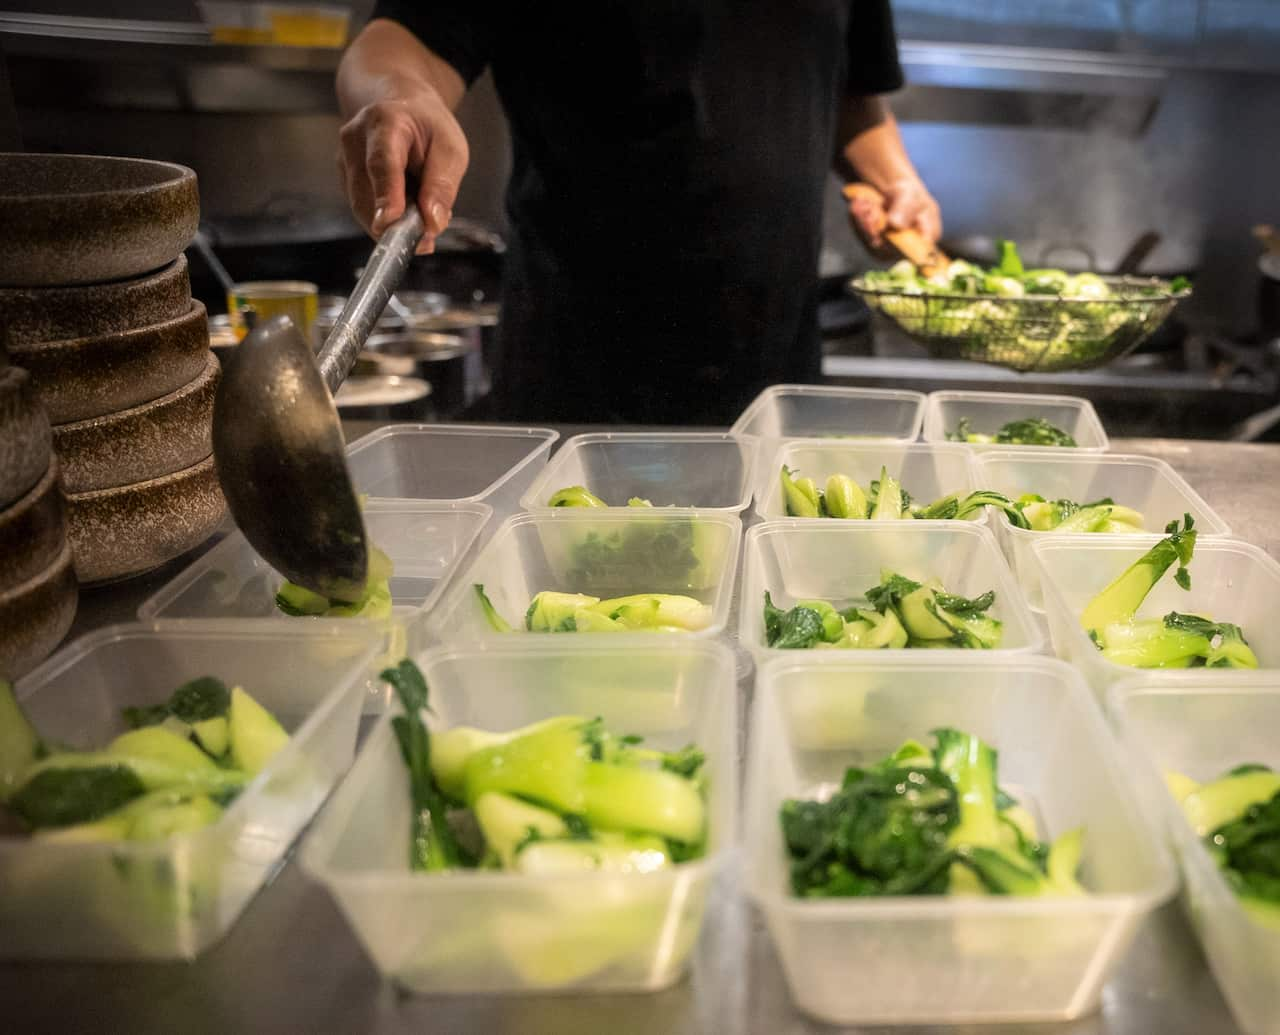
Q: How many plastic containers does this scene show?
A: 14